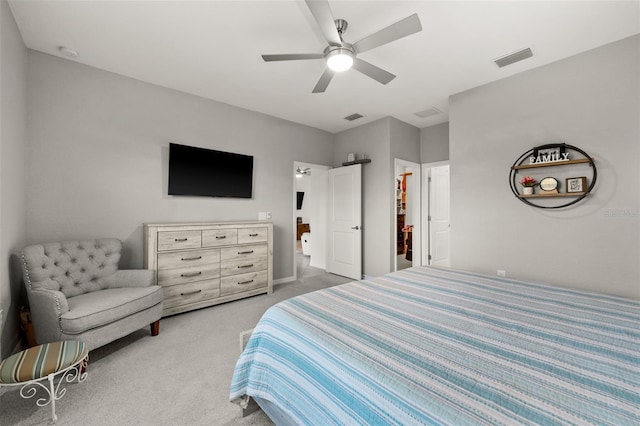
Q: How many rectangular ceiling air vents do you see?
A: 3